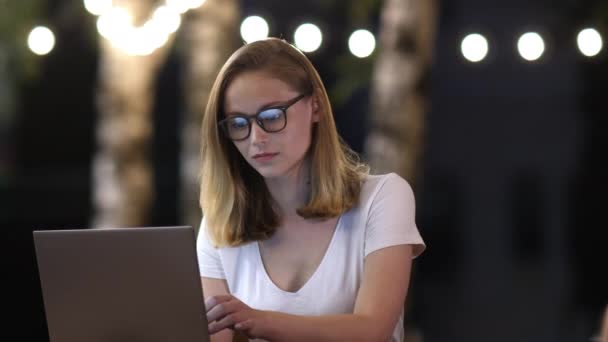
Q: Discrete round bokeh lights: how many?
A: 7